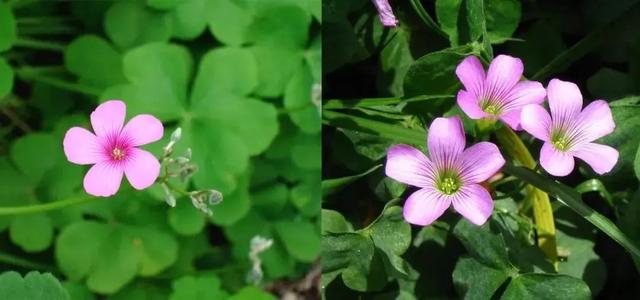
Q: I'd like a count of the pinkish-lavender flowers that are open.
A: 4